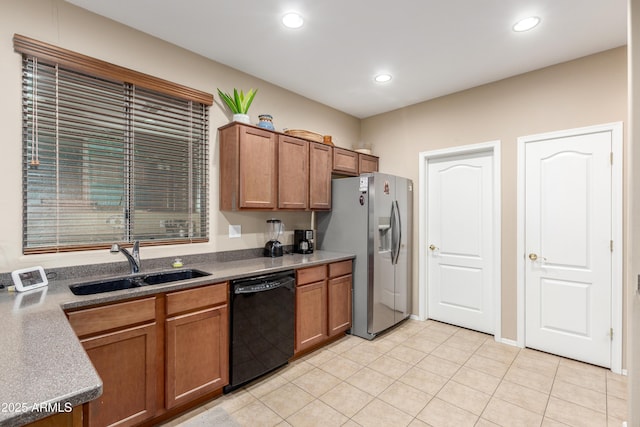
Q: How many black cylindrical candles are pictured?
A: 0